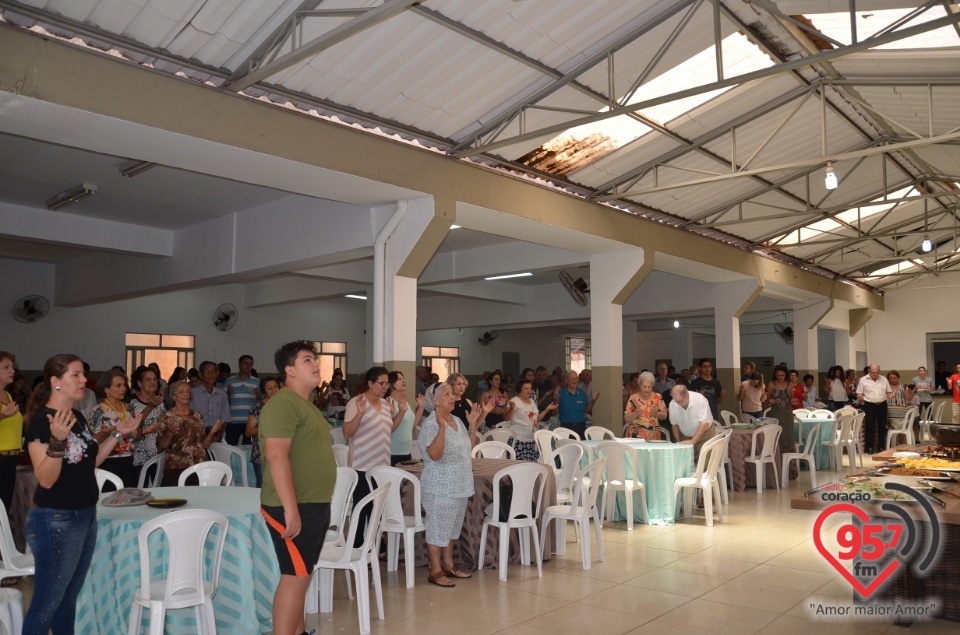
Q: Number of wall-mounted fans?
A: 5